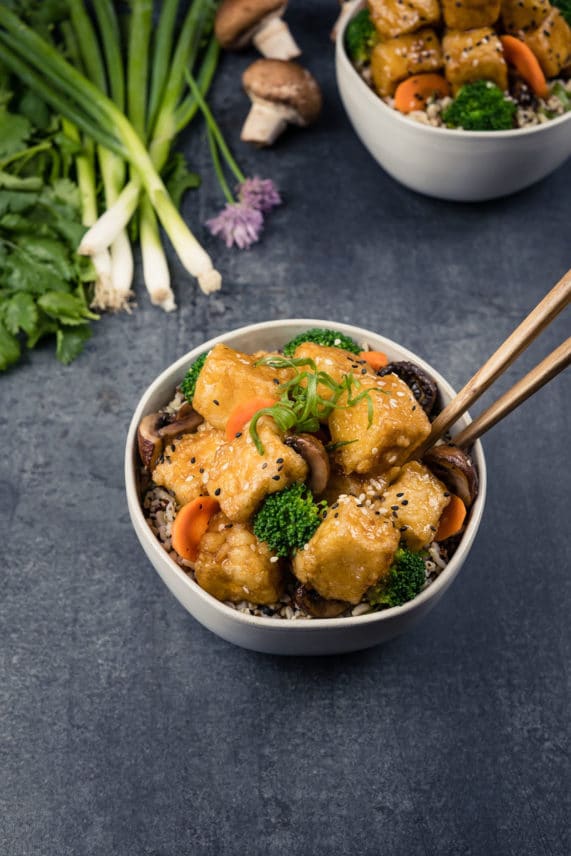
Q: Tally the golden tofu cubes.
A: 14